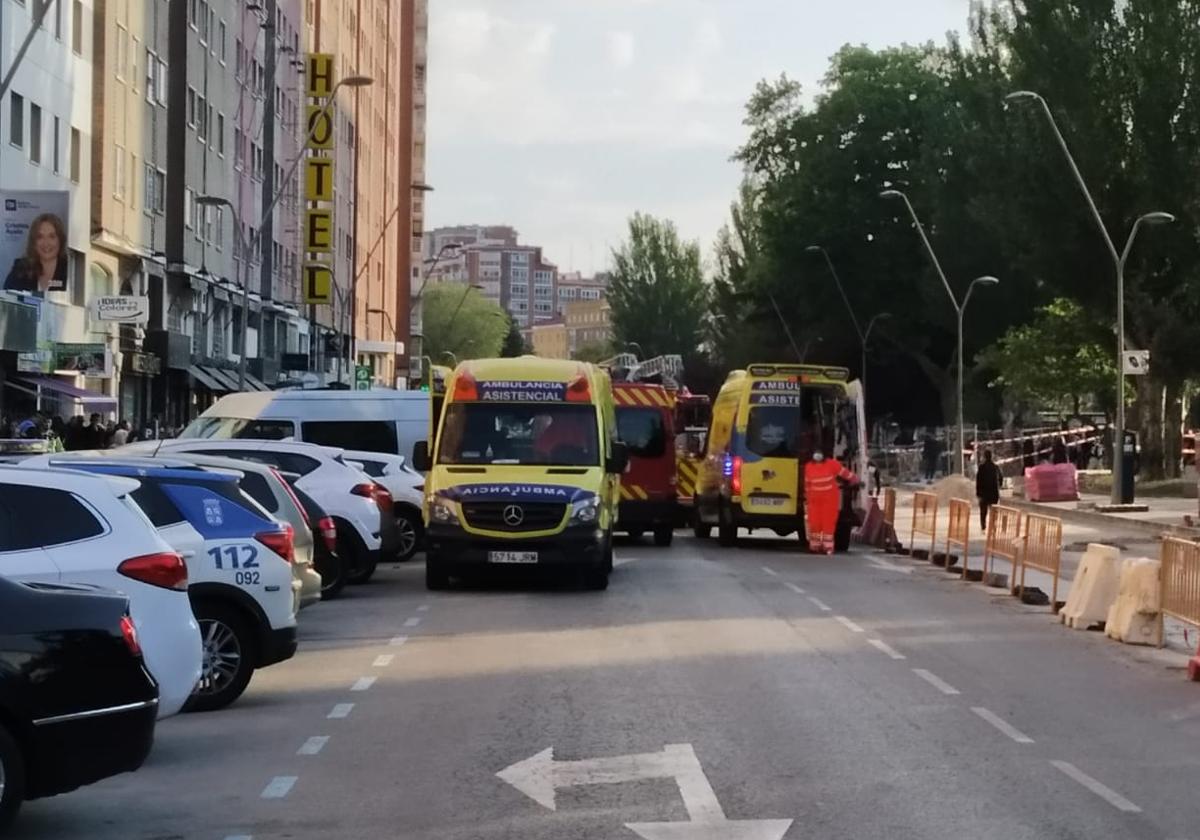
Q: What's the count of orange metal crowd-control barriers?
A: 6